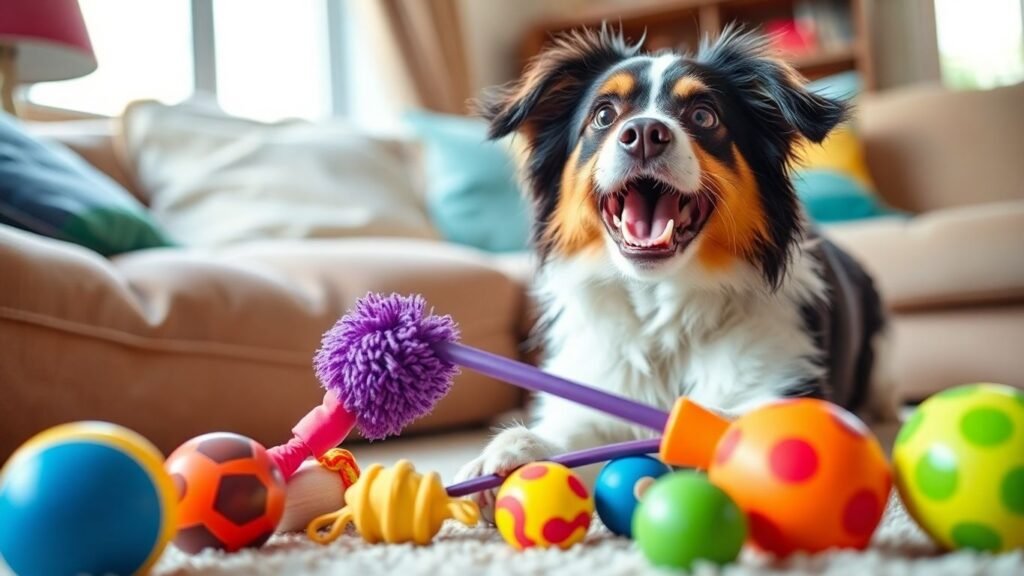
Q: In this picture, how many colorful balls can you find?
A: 7